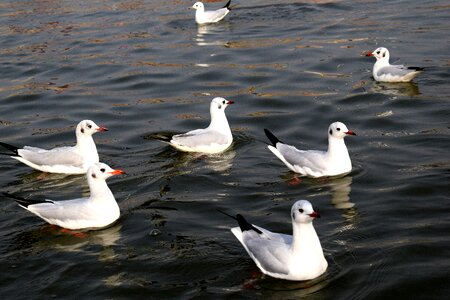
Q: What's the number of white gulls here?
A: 7